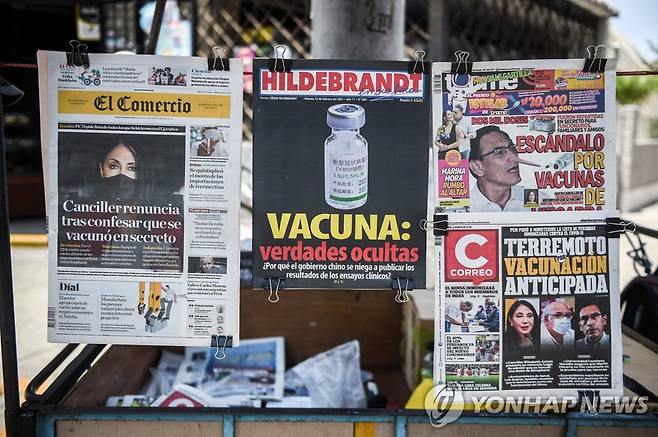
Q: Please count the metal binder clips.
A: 12